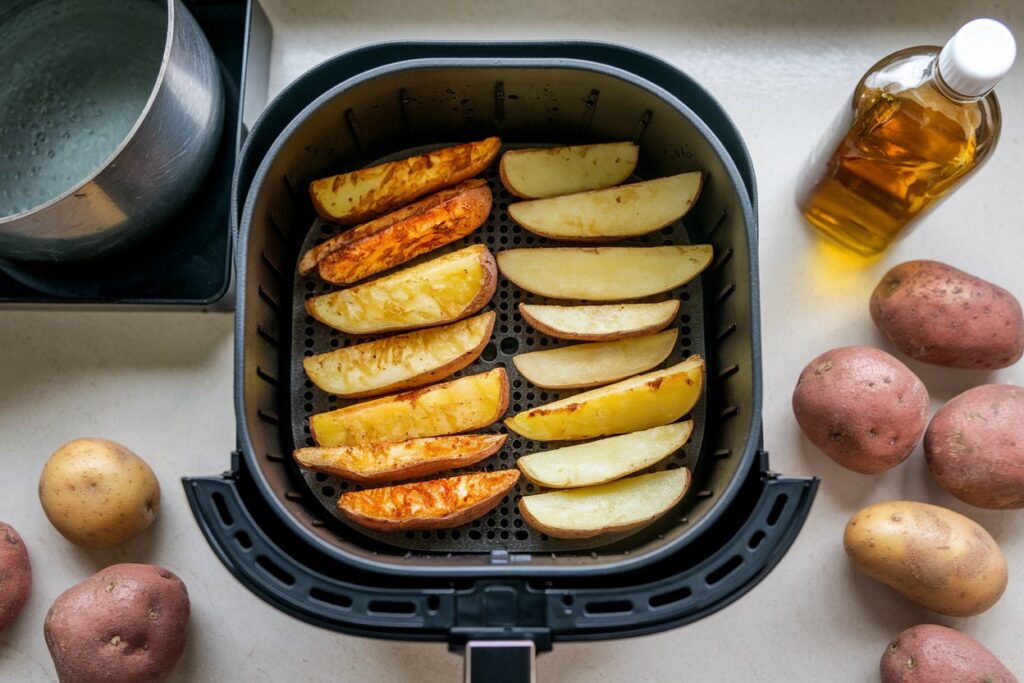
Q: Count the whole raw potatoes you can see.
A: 8